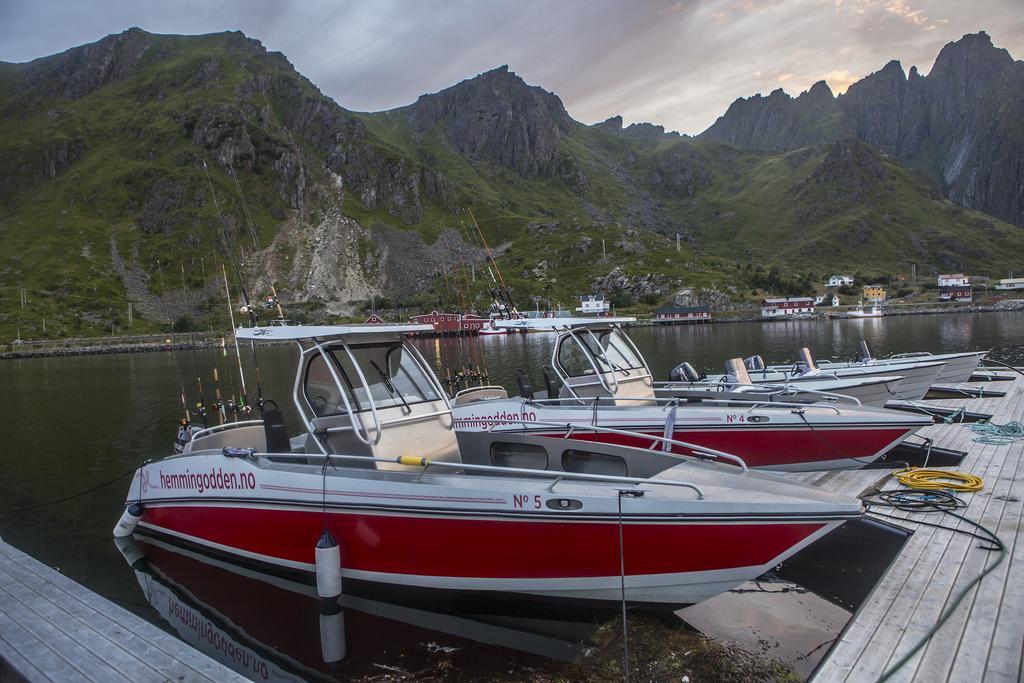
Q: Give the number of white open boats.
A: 3